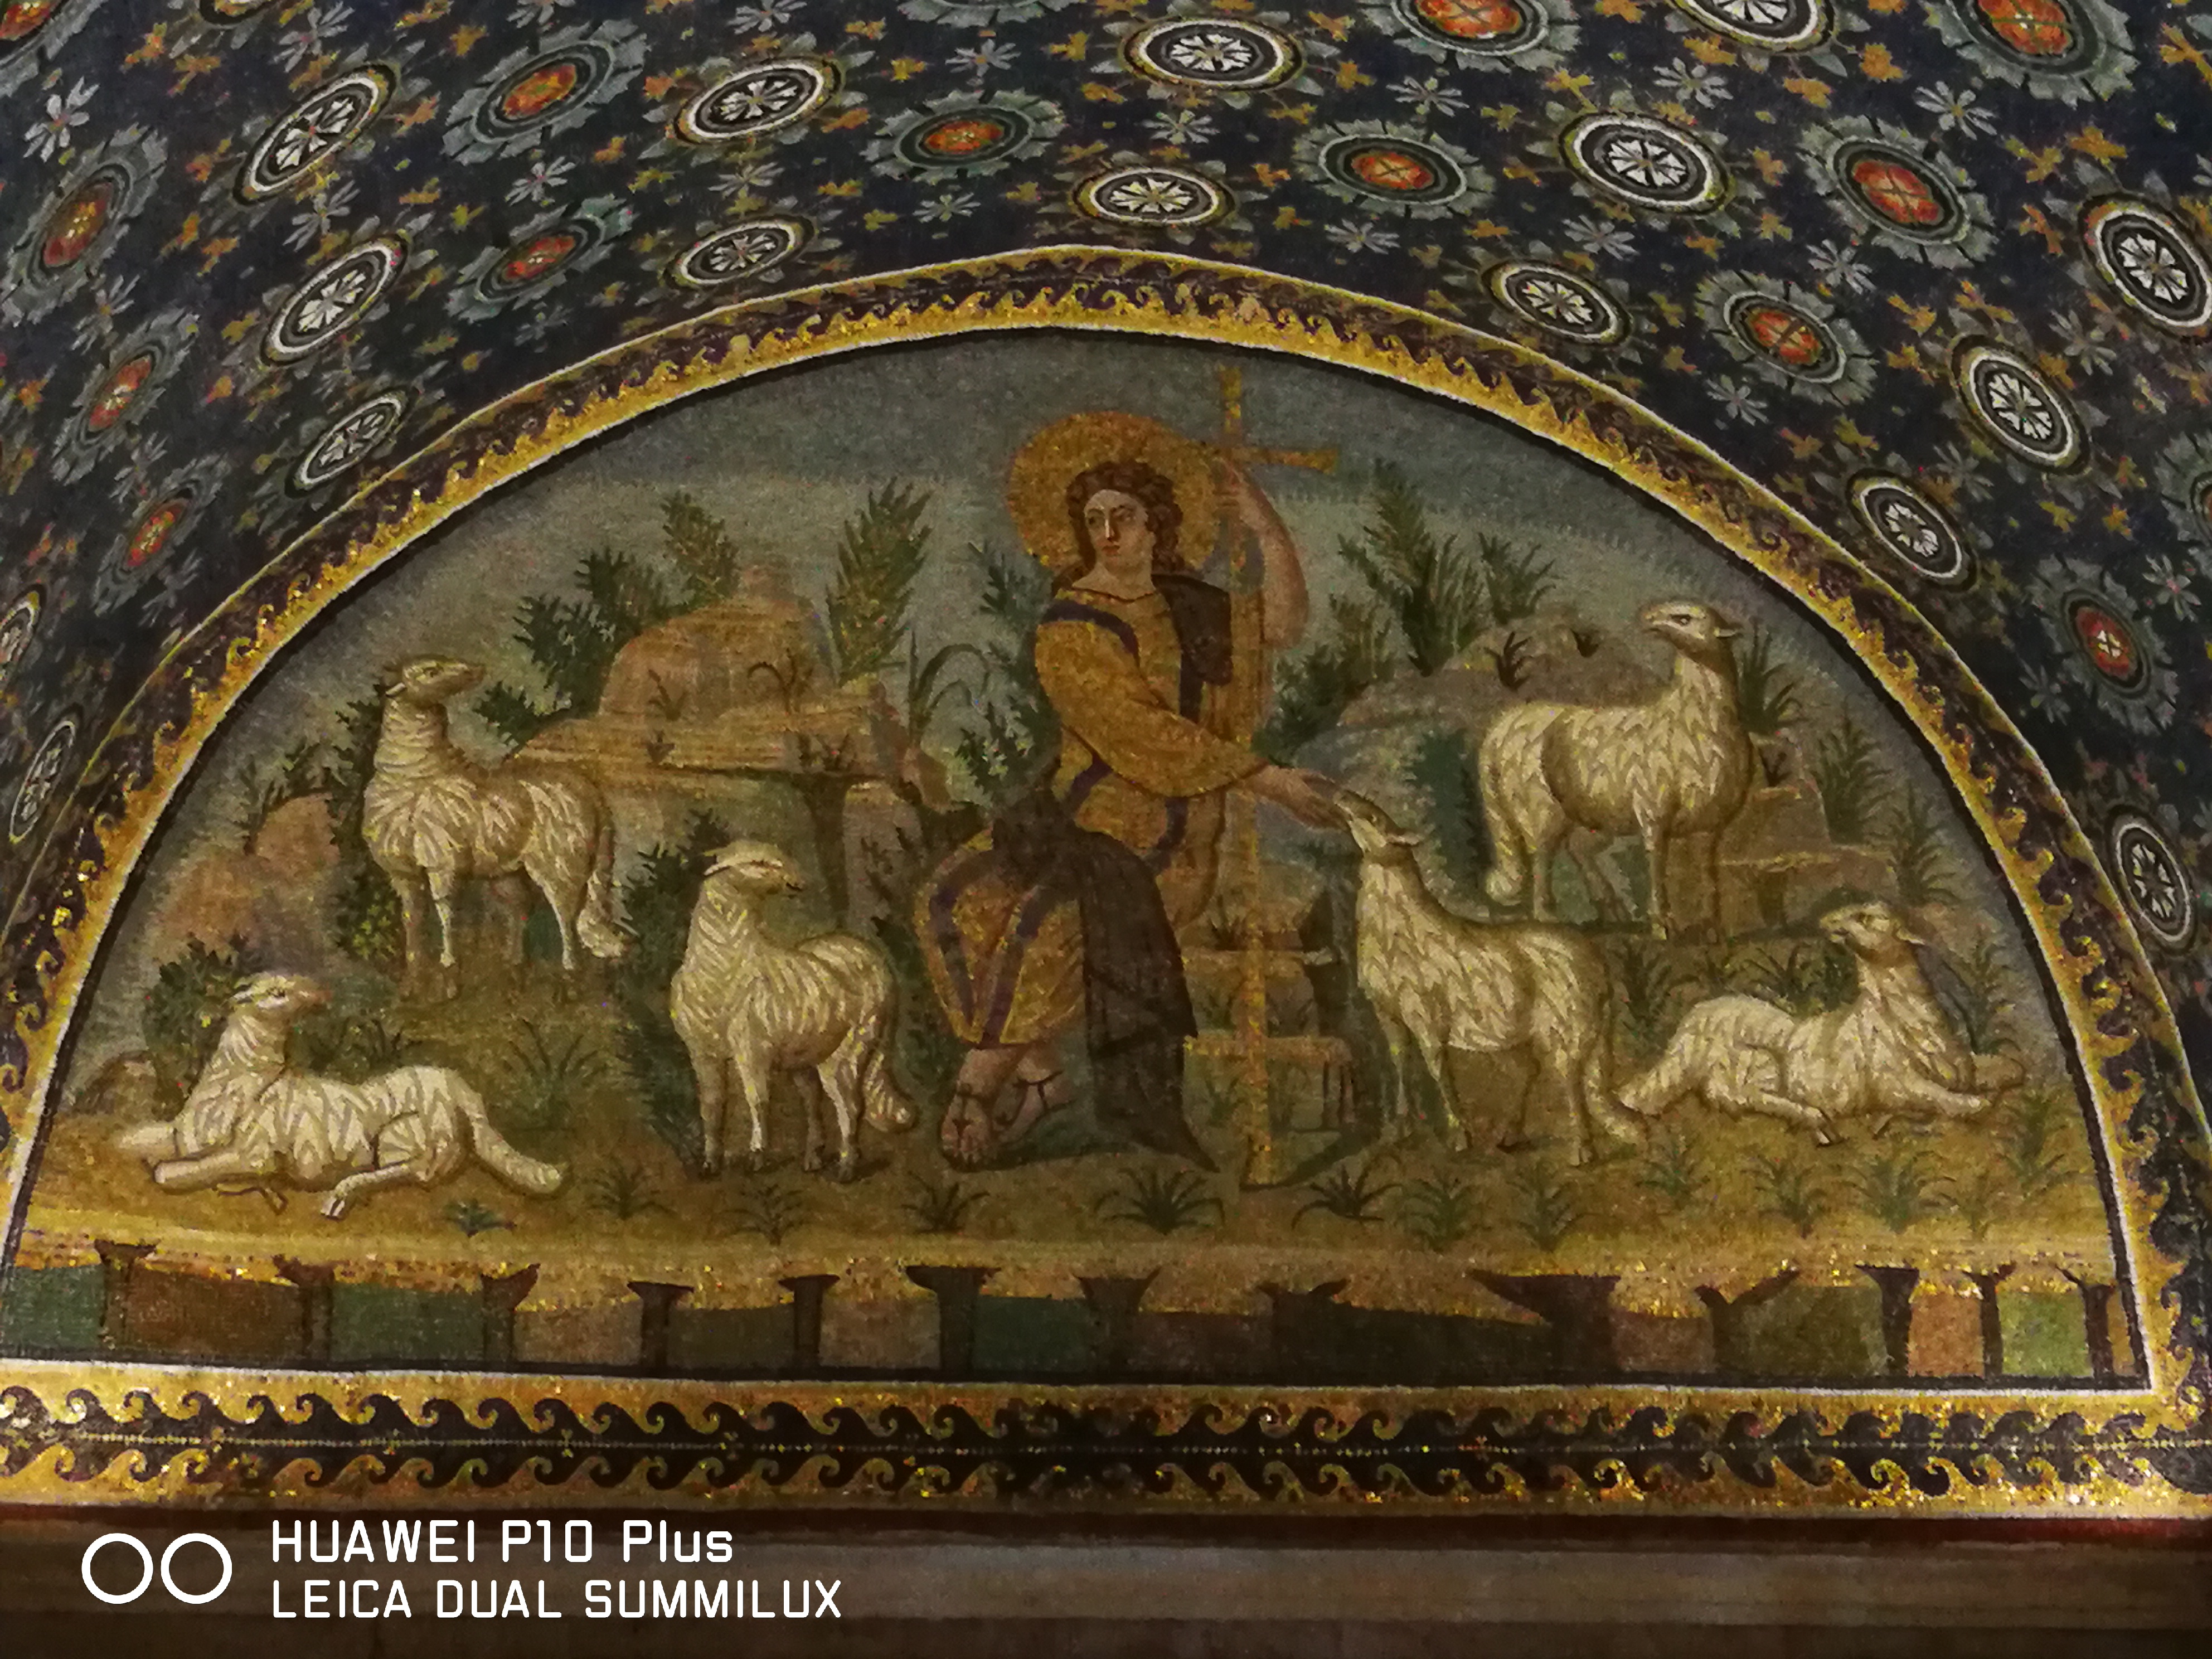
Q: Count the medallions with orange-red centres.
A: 13